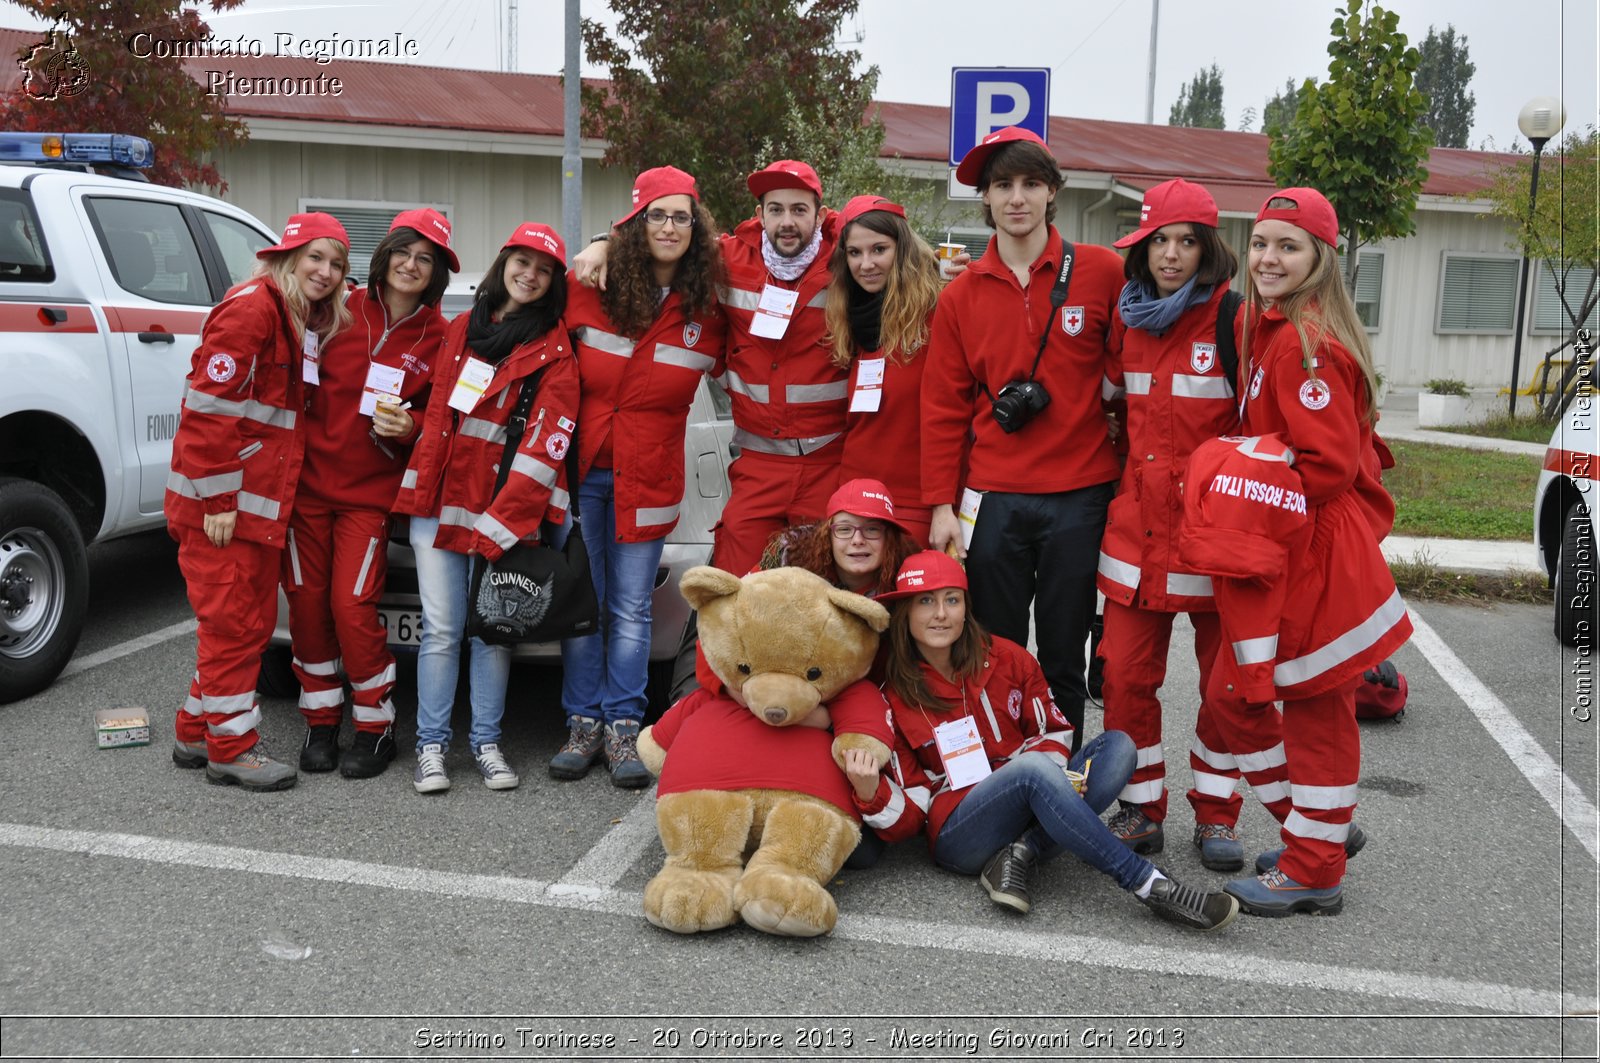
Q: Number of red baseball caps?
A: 11